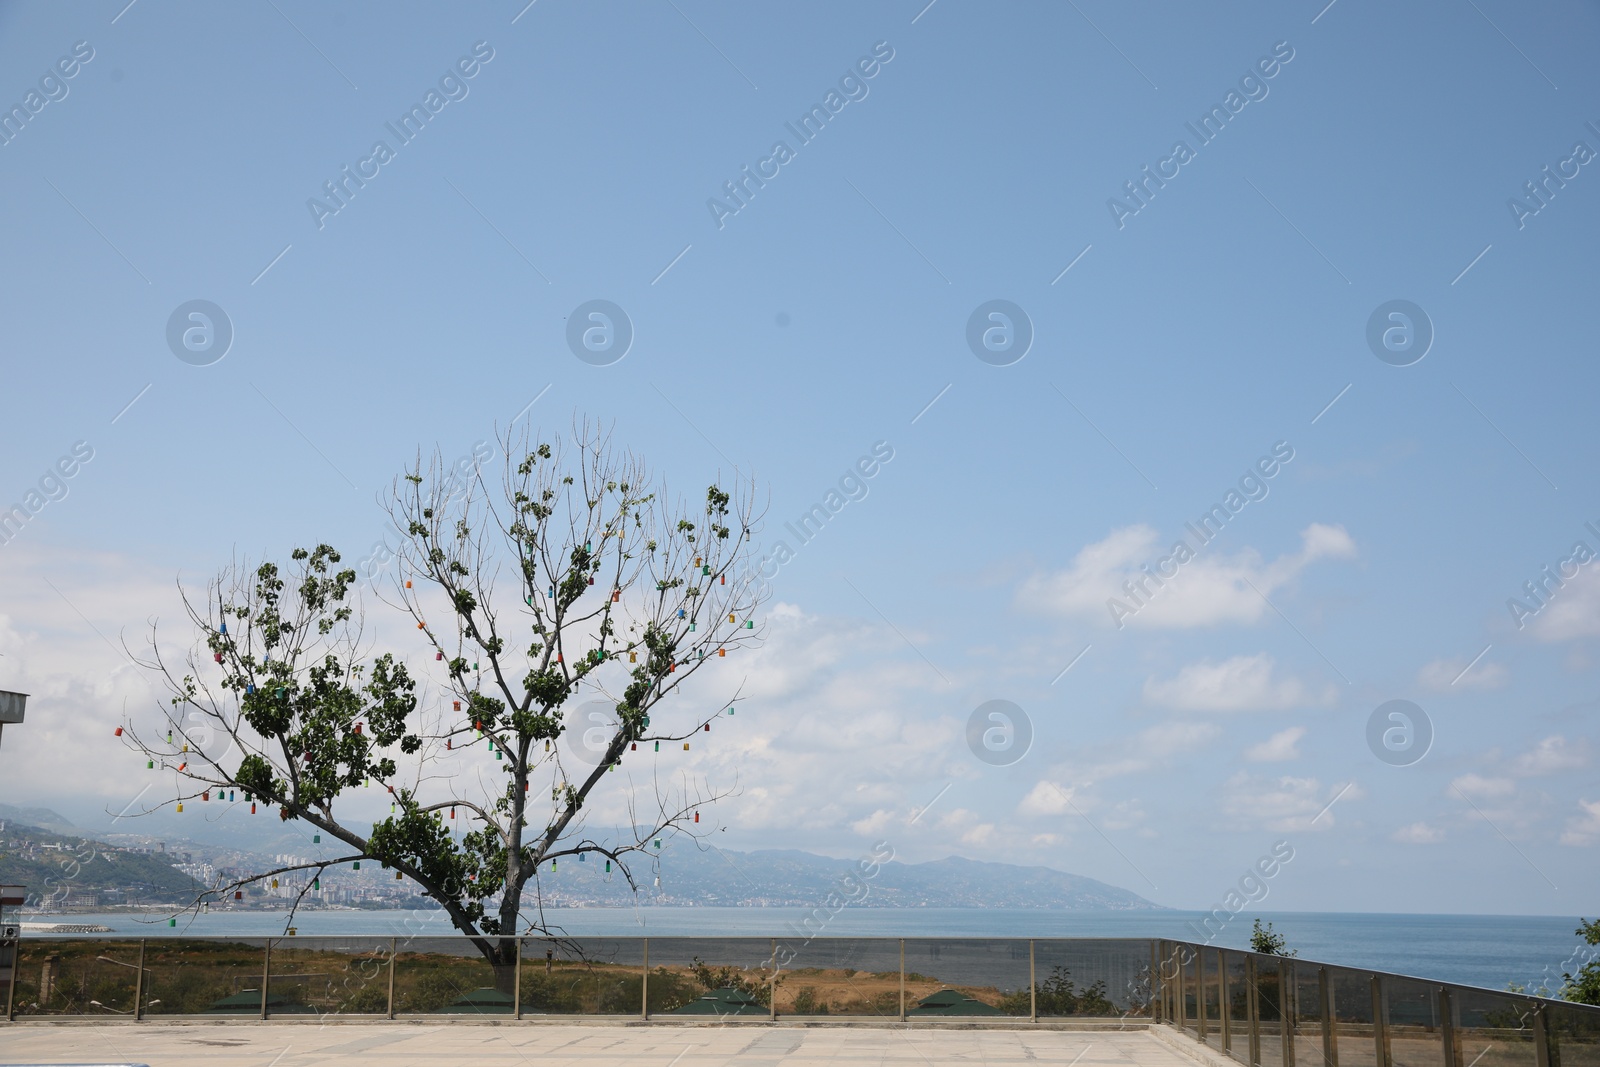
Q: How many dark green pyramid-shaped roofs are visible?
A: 4